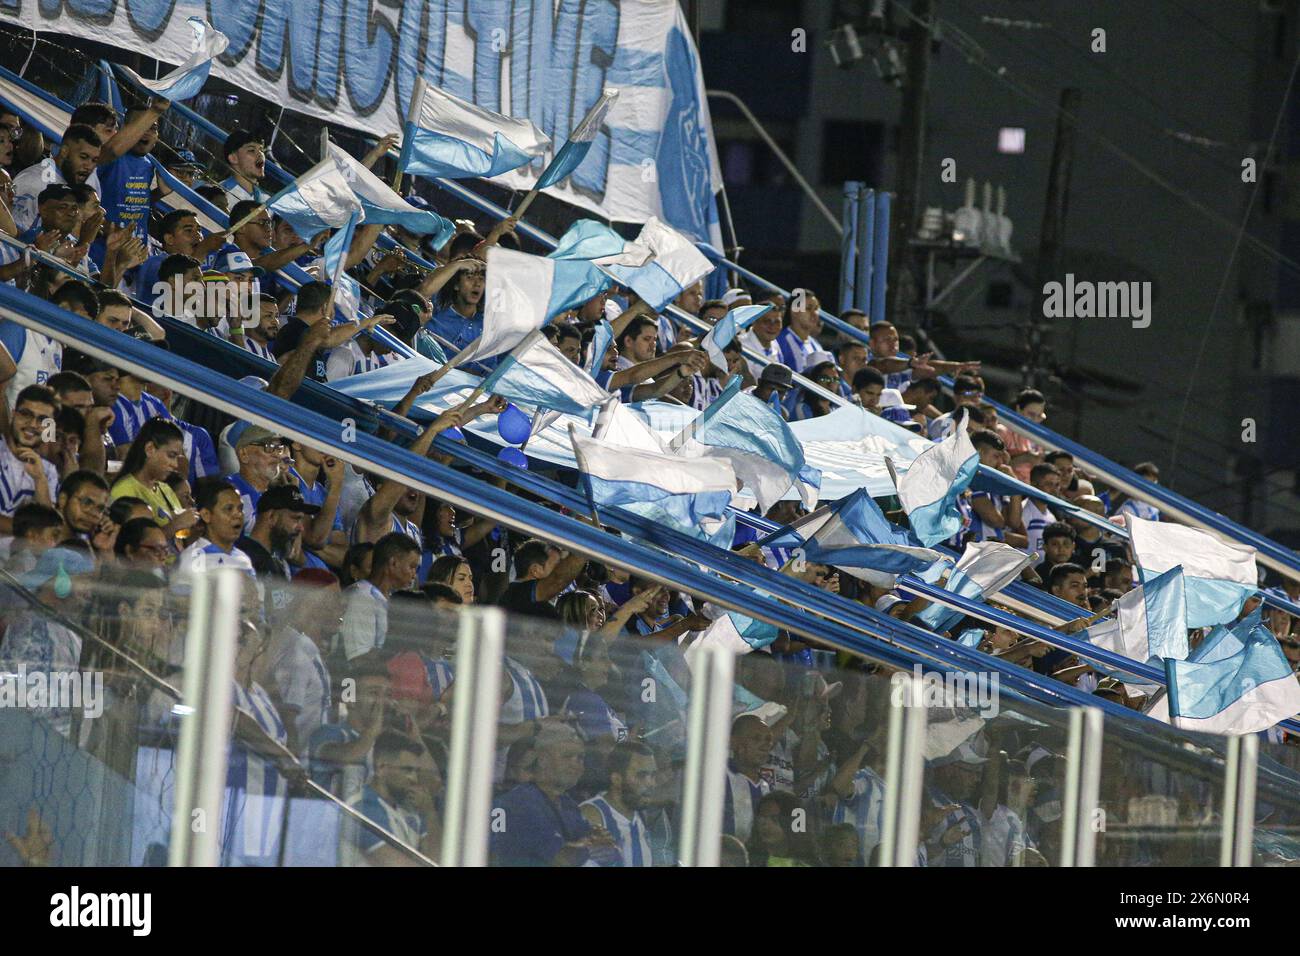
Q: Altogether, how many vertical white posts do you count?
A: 6